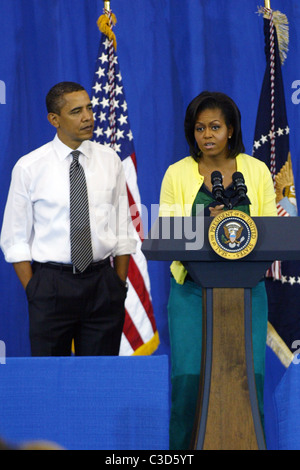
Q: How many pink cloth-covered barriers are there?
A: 0